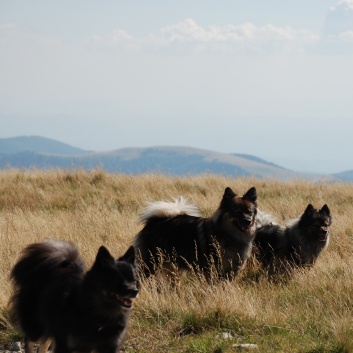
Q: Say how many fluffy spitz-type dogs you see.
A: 3